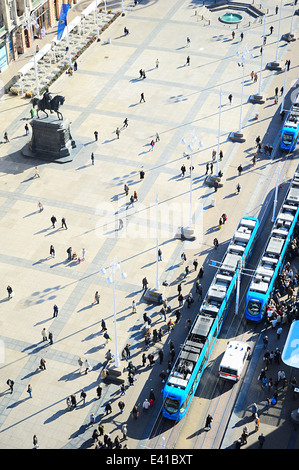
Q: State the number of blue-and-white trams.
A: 3